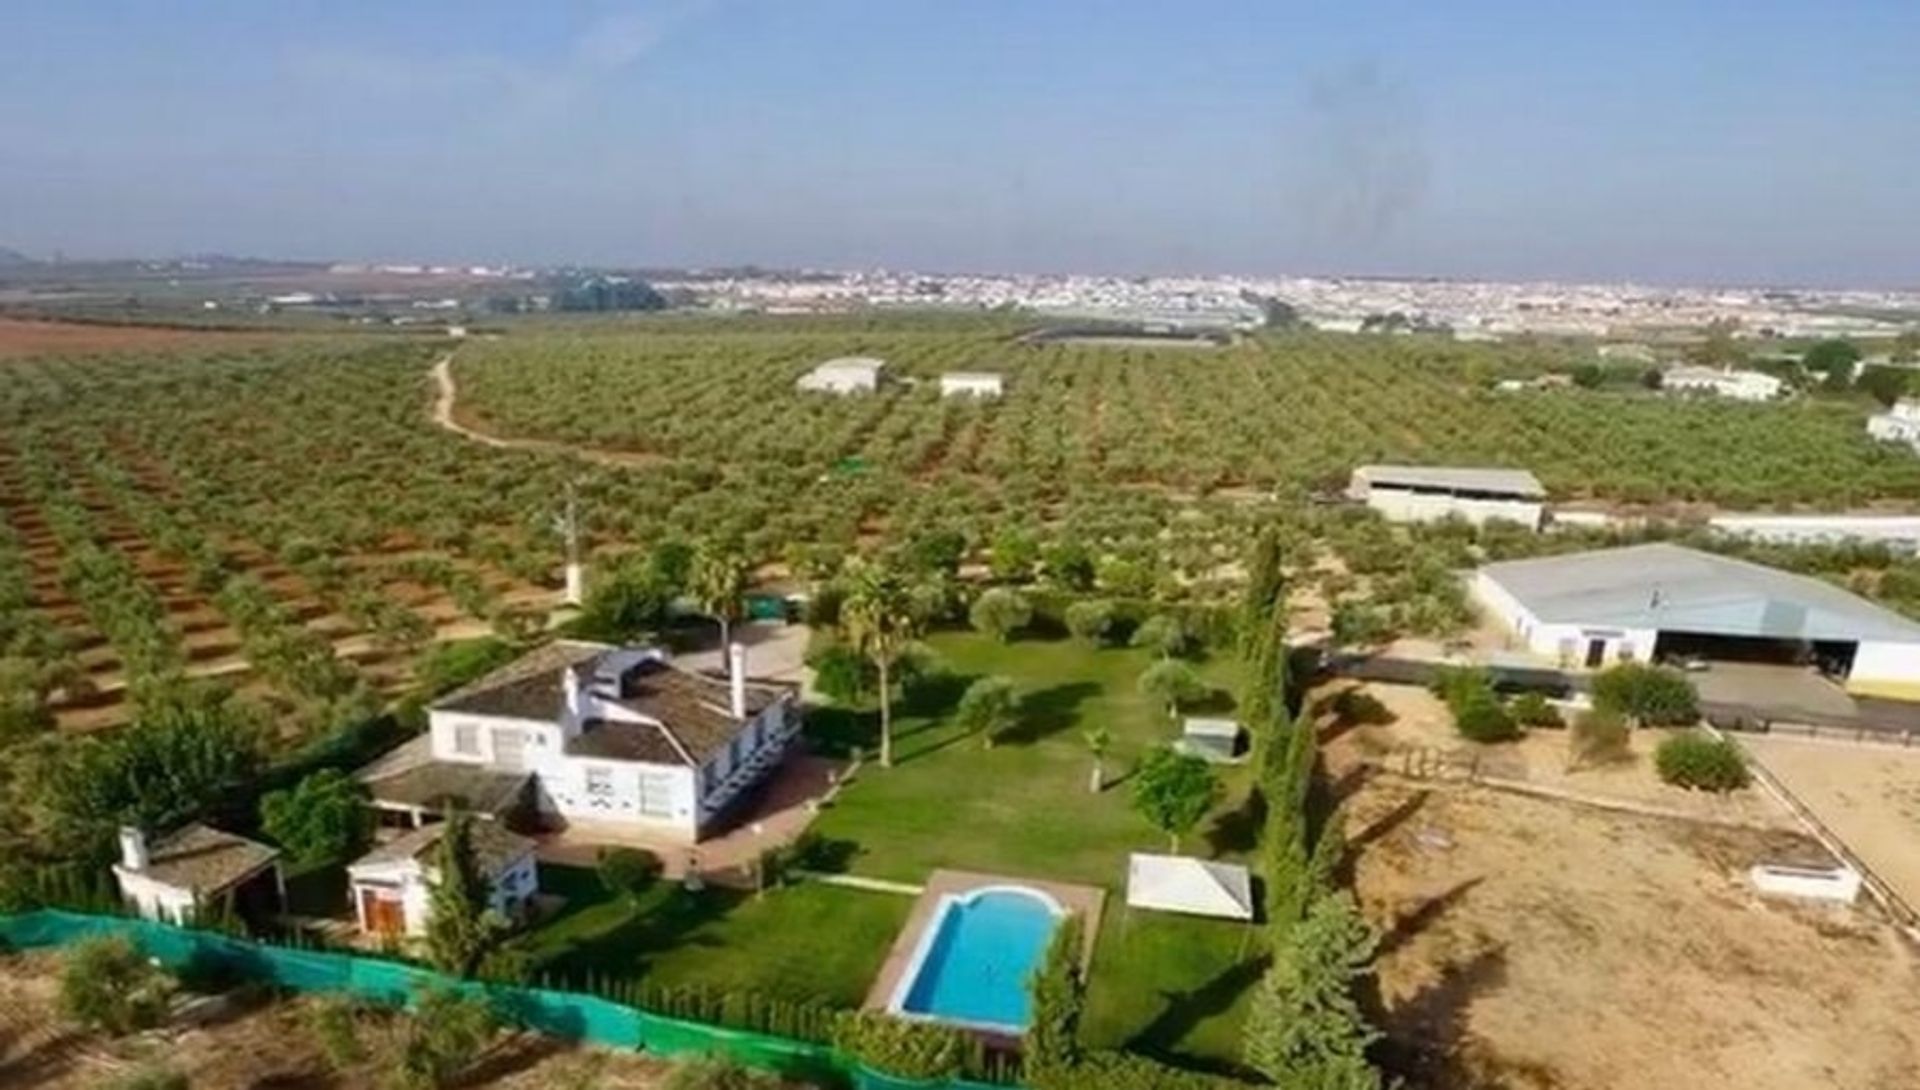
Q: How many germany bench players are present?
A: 0